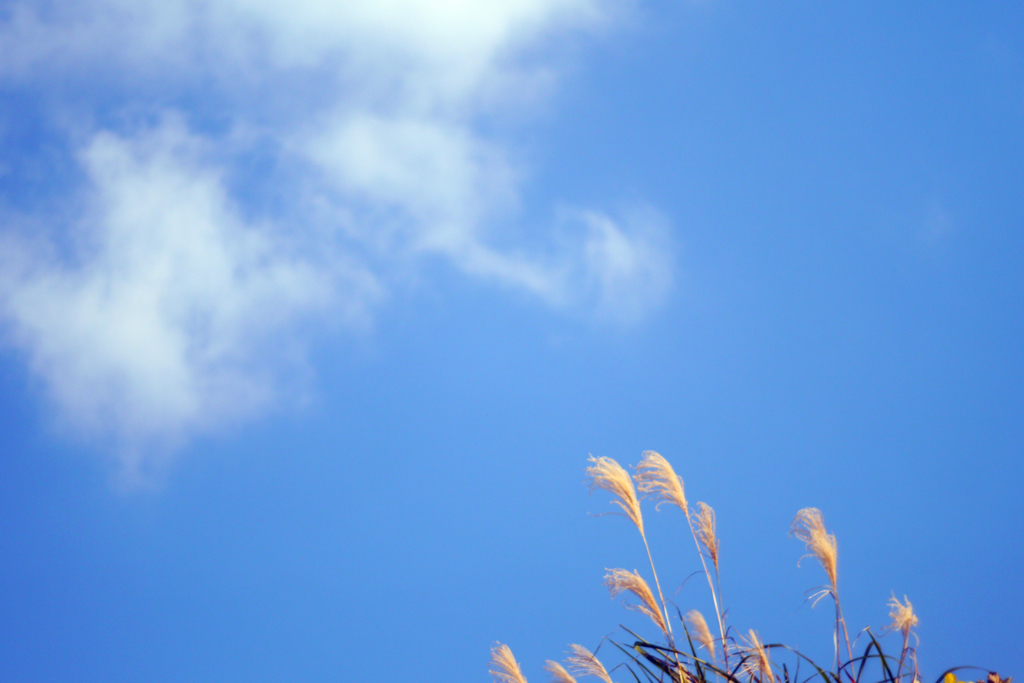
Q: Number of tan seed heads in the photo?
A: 11